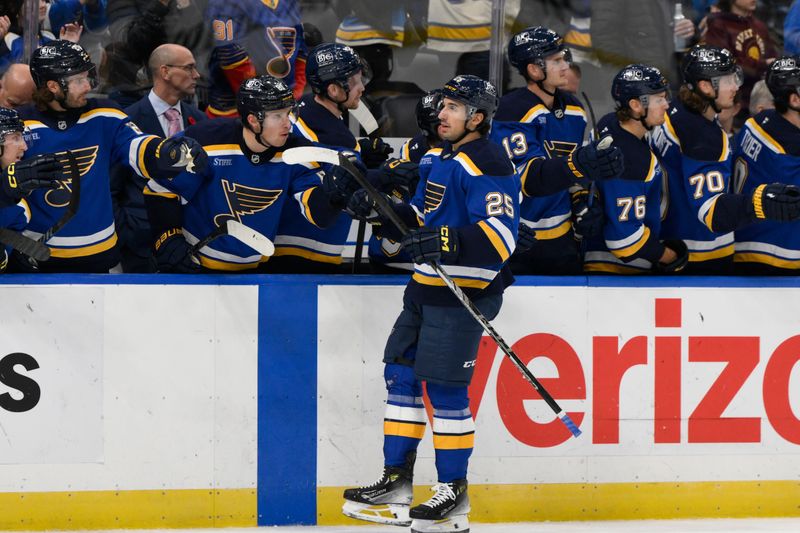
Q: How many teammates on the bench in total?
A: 9